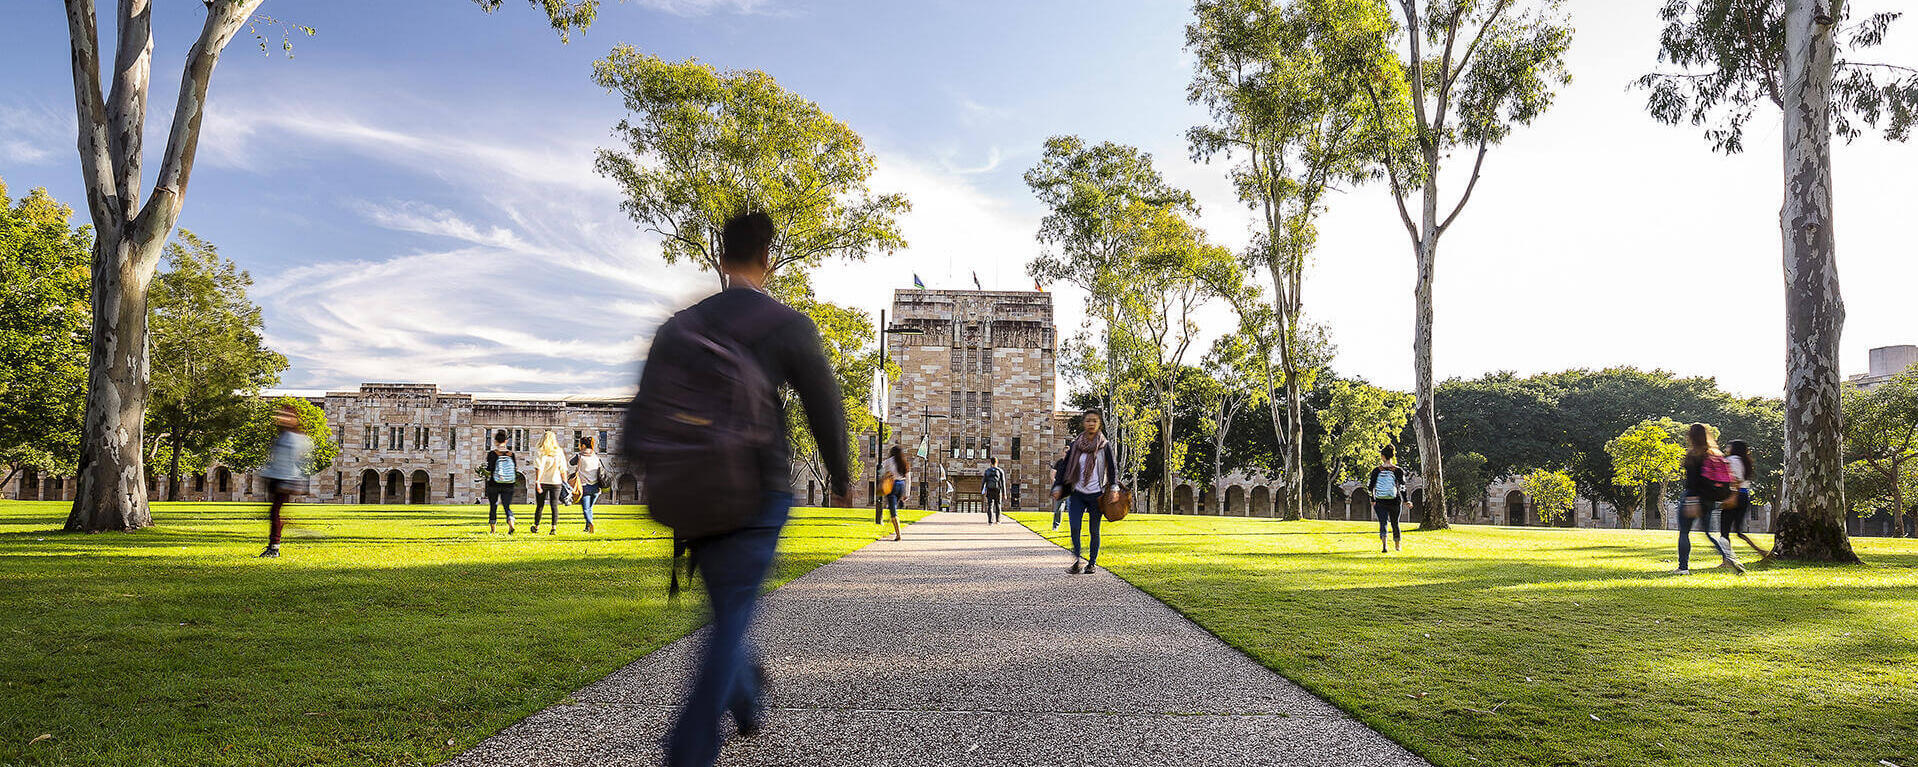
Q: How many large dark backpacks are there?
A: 1